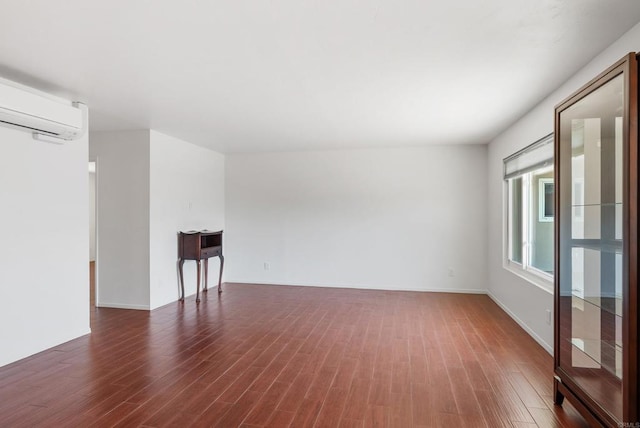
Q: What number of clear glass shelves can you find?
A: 3